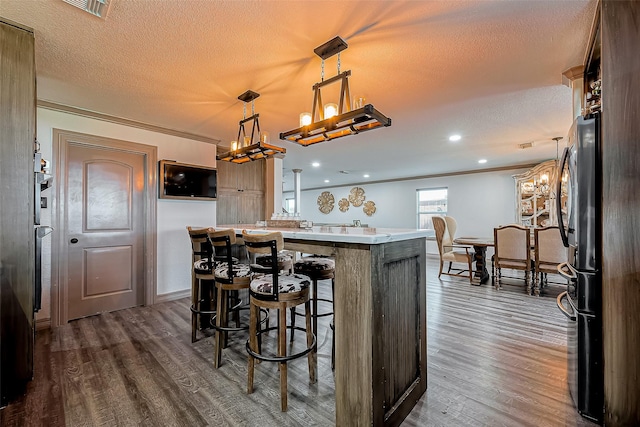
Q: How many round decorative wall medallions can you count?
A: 4